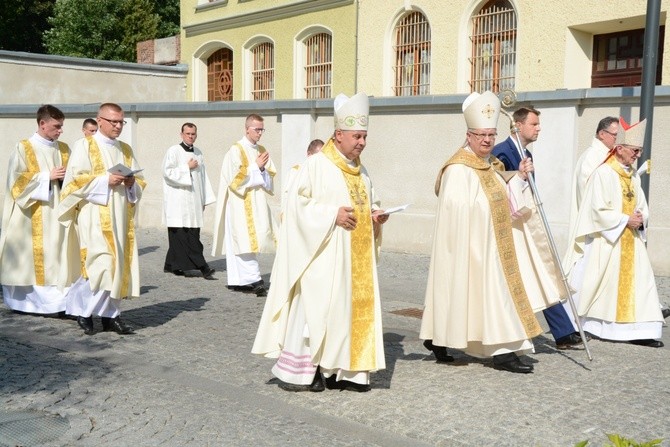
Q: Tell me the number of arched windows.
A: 5